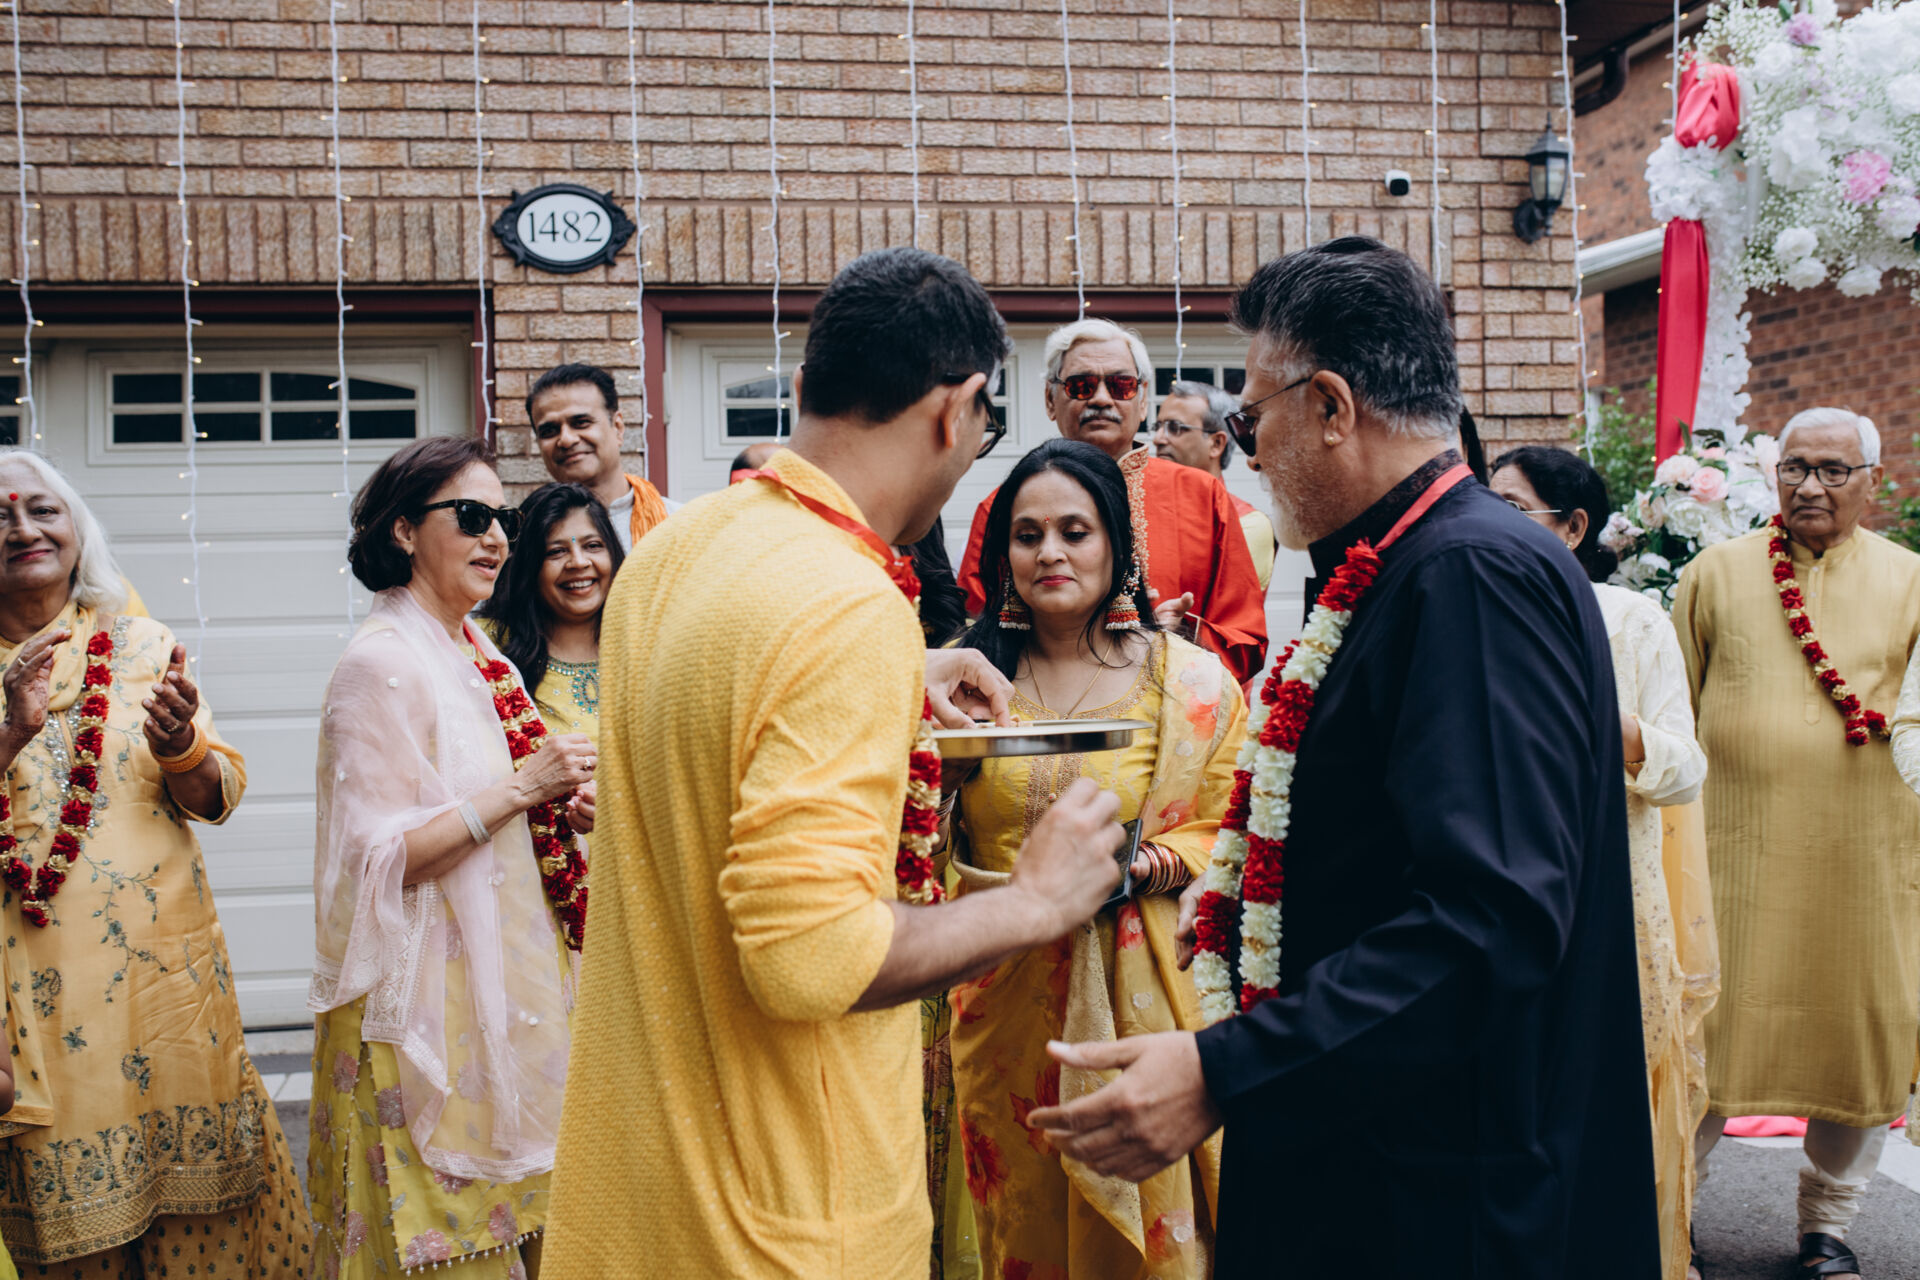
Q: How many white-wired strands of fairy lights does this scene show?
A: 13